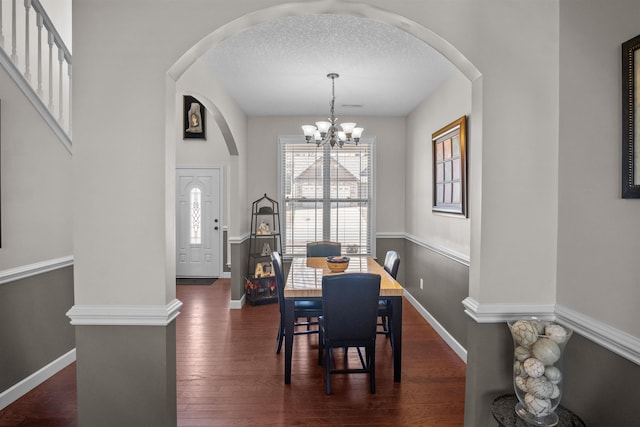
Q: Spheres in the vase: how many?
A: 12